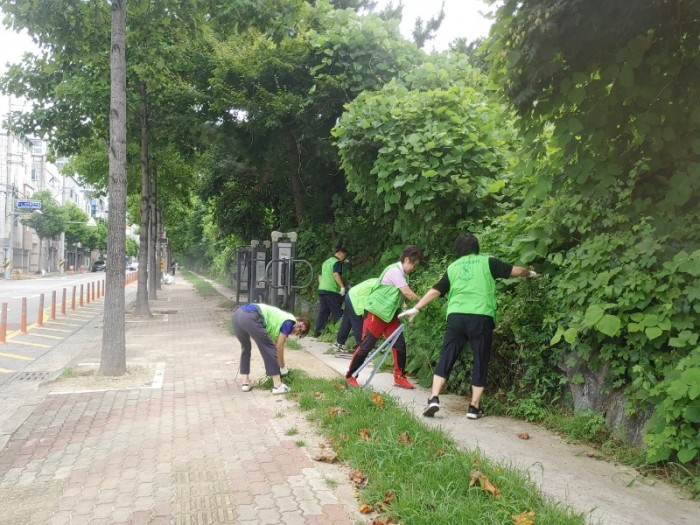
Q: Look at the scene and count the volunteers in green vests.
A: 5